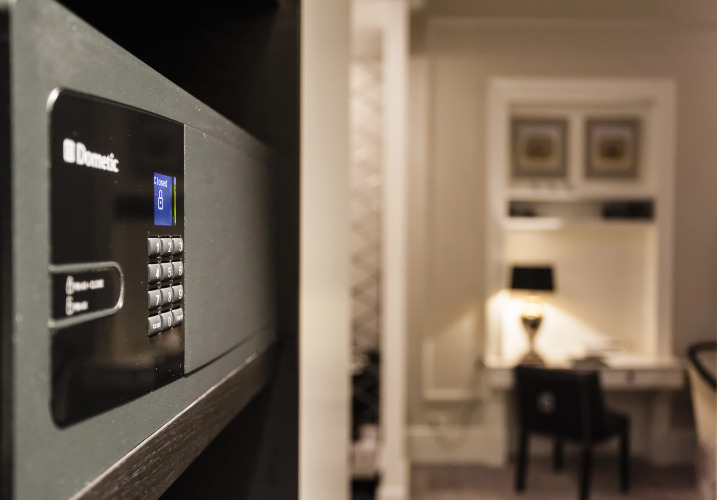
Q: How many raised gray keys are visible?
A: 12